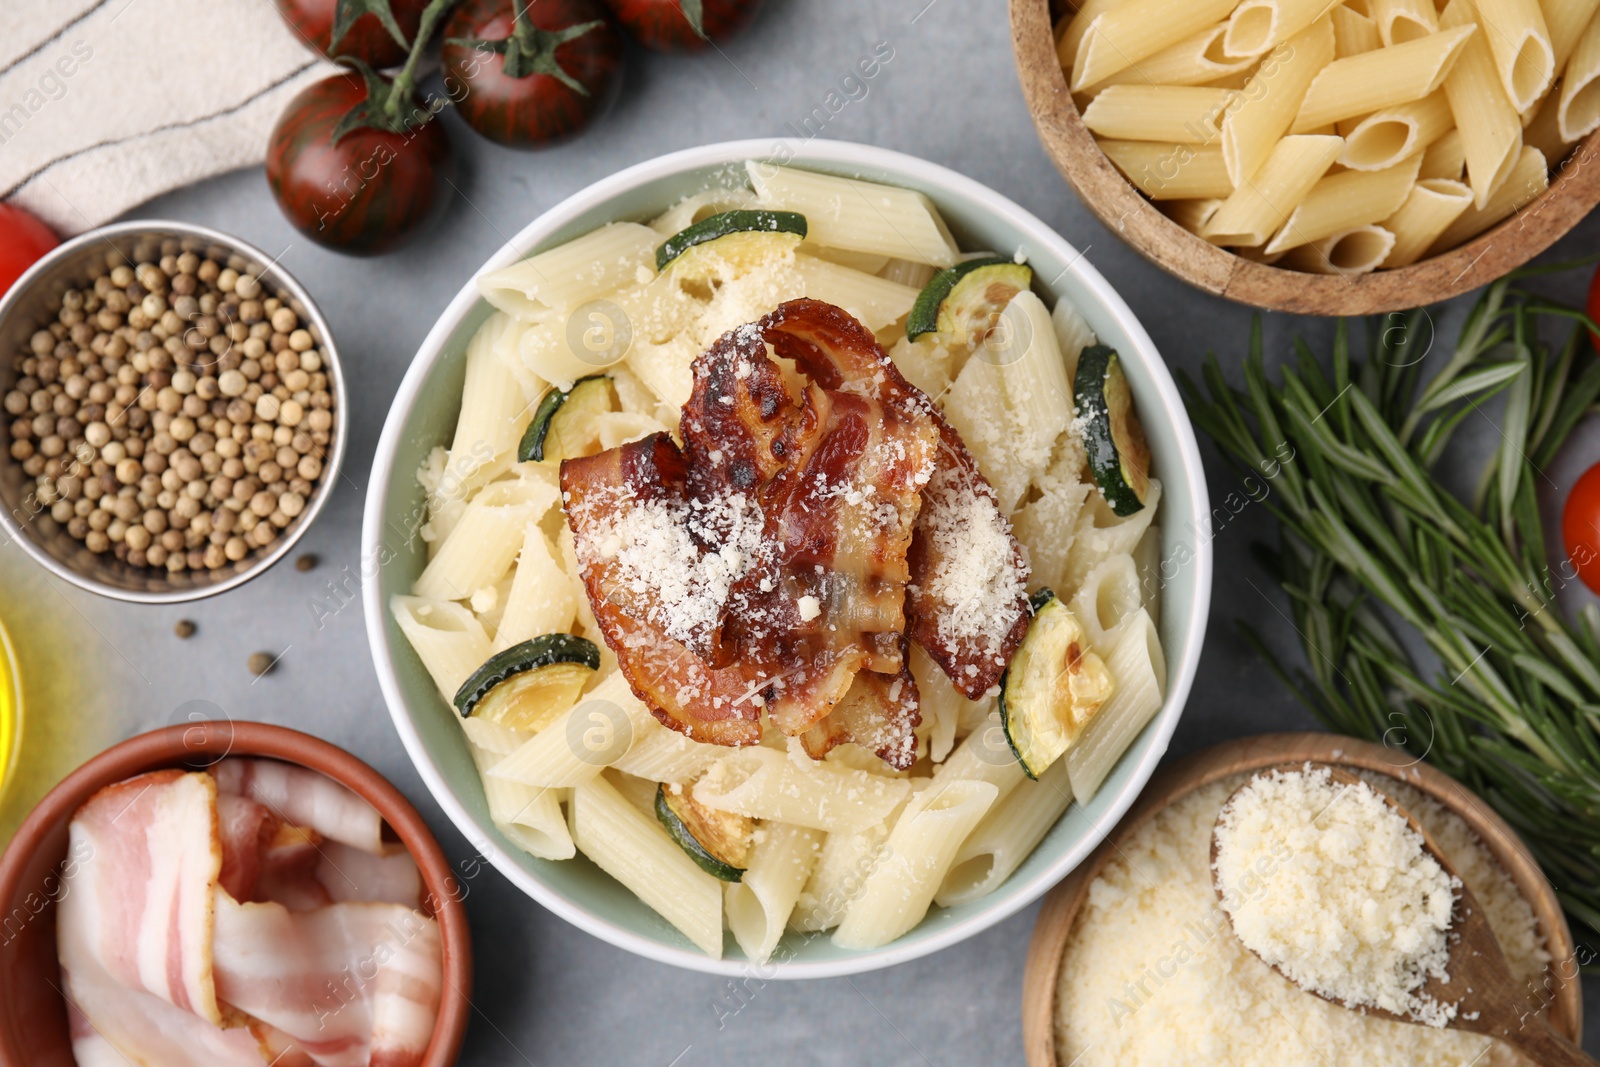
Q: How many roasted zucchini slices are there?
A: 7